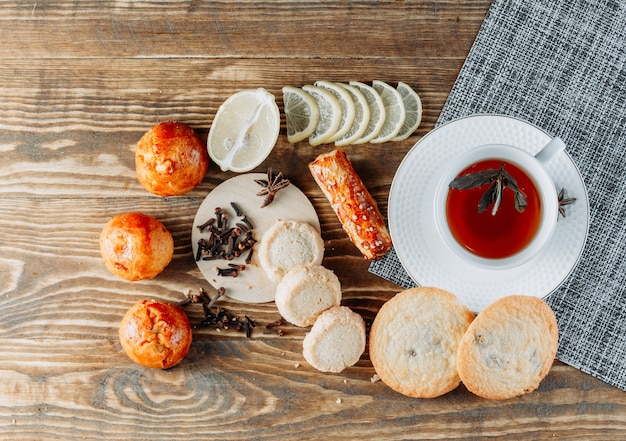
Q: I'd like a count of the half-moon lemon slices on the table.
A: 7